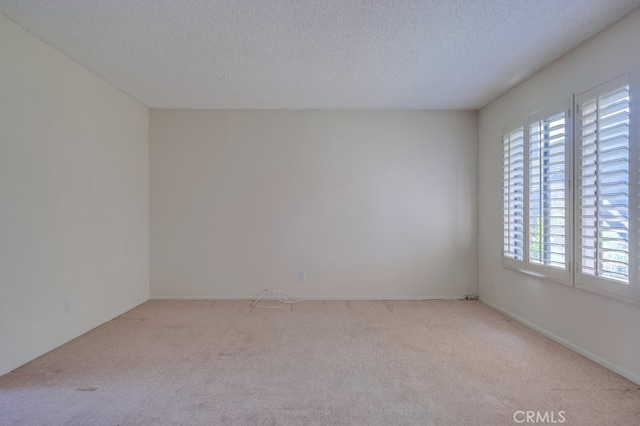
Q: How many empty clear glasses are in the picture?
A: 0